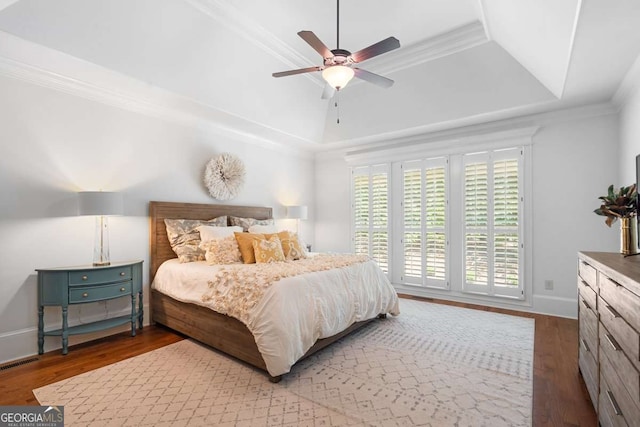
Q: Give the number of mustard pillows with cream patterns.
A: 2